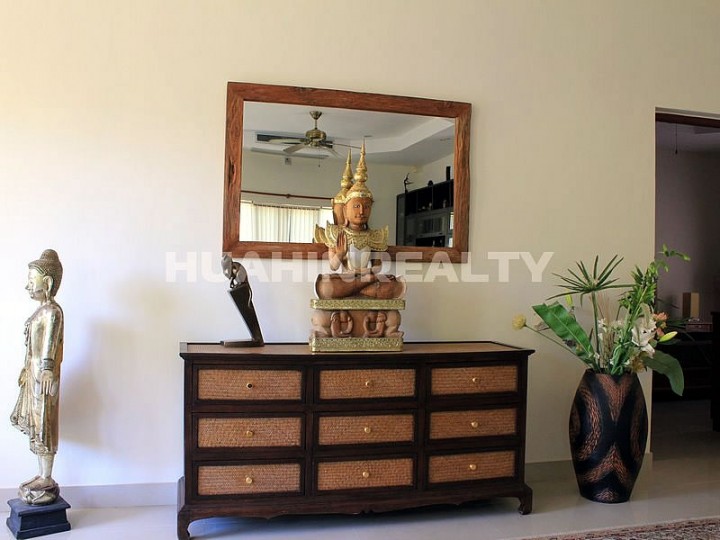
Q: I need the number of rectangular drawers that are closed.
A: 9